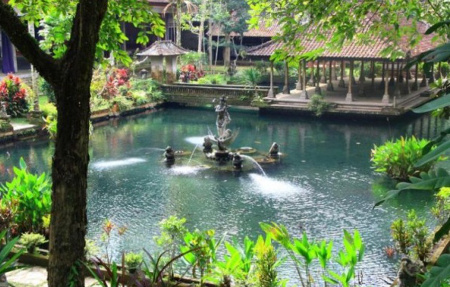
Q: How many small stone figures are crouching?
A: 4